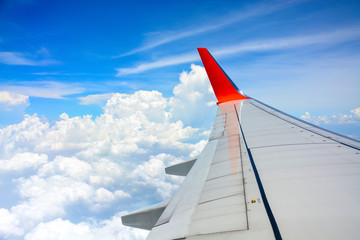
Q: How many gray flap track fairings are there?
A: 2